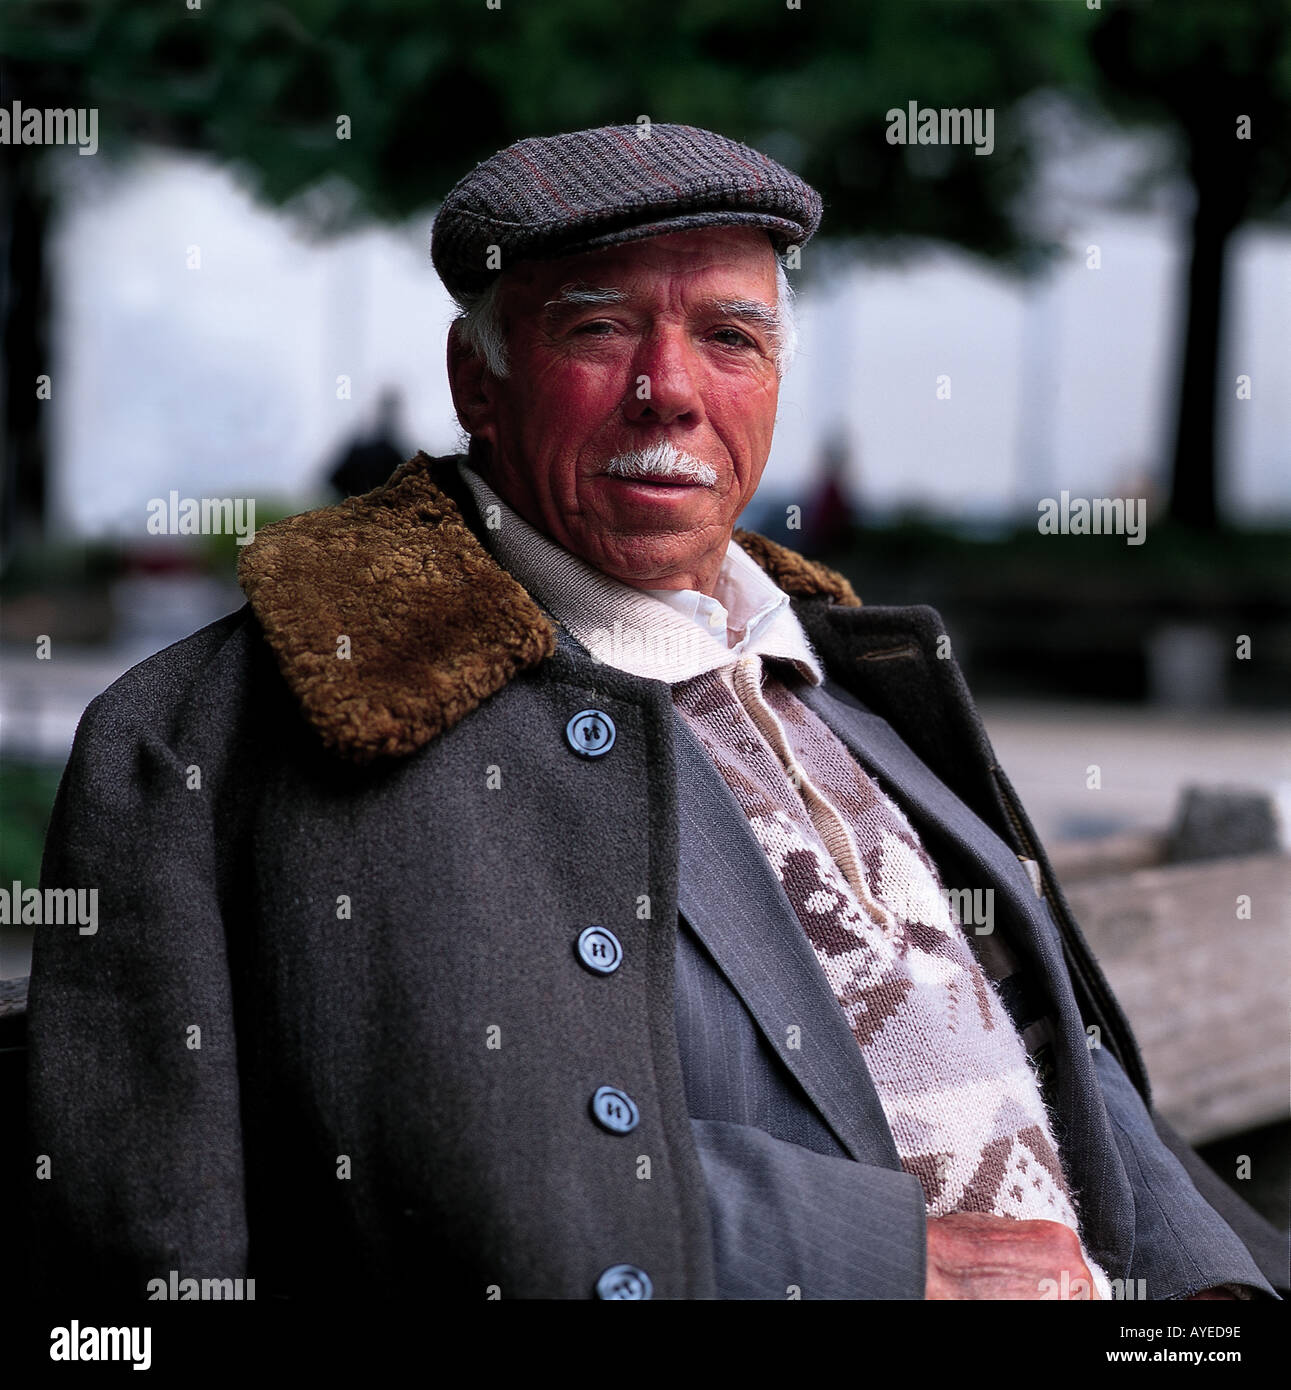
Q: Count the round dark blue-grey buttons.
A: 4